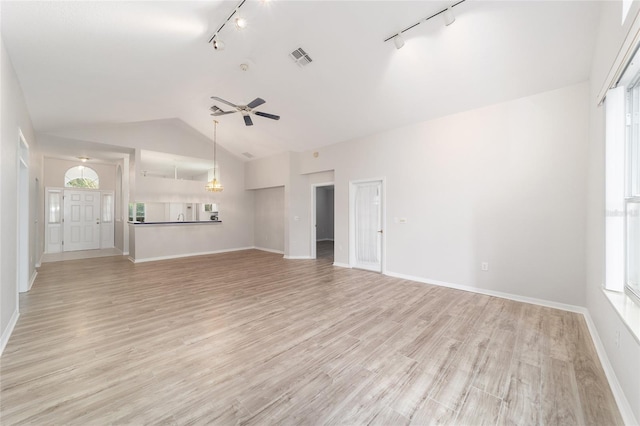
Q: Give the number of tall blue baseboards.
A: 0